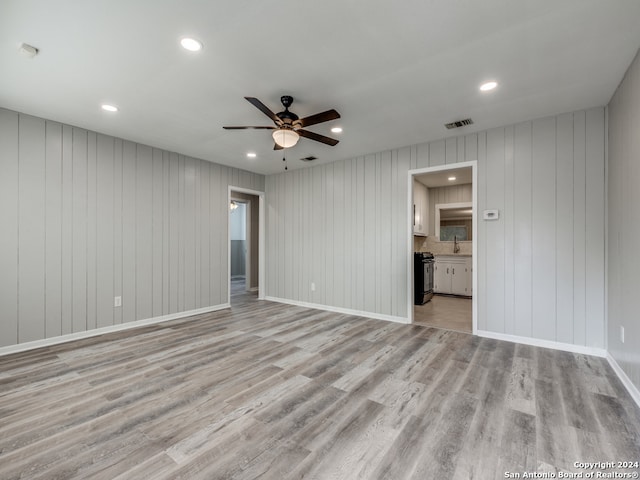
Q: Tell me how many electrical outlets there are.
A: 3